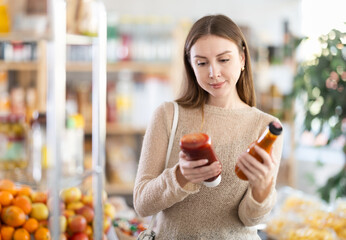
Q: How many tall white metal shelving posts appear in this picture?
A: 2